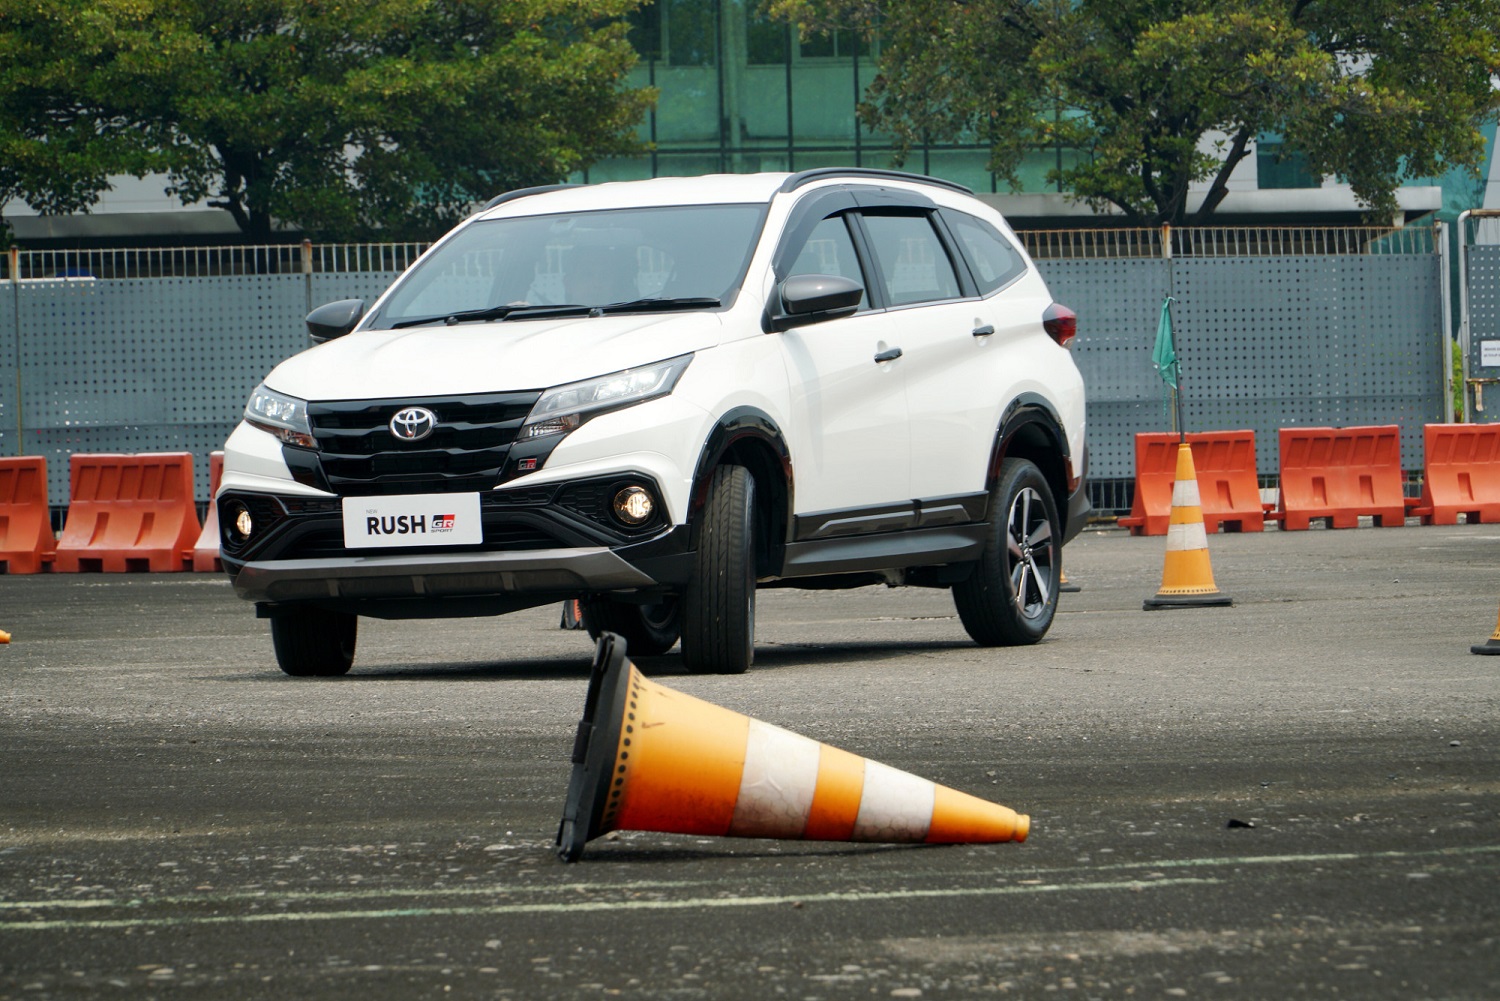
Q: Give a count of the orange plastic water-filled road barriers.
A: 6